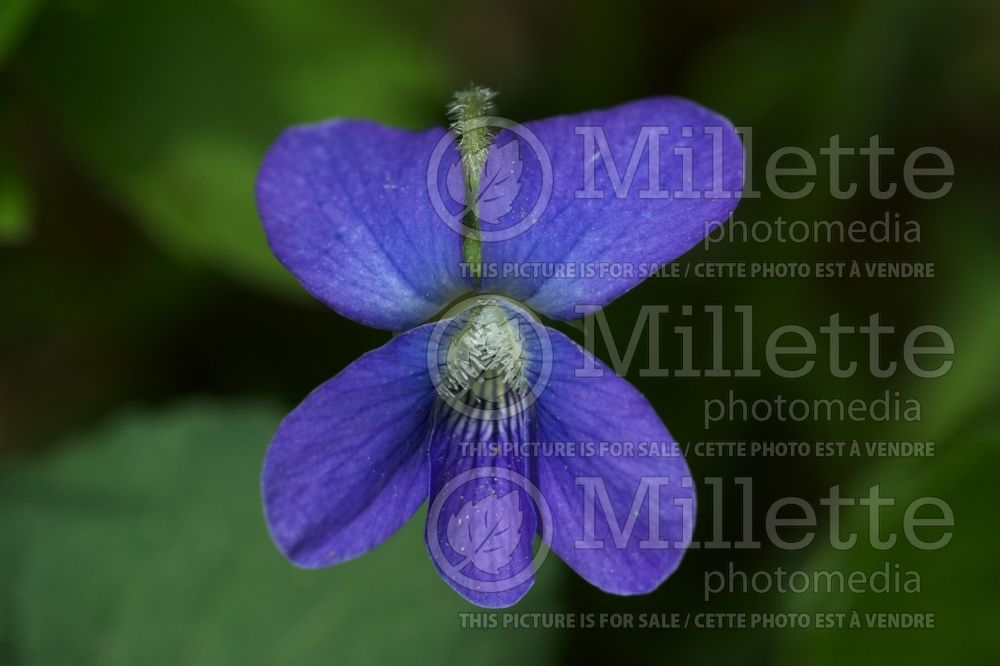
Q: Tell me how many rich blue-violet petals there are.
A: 5